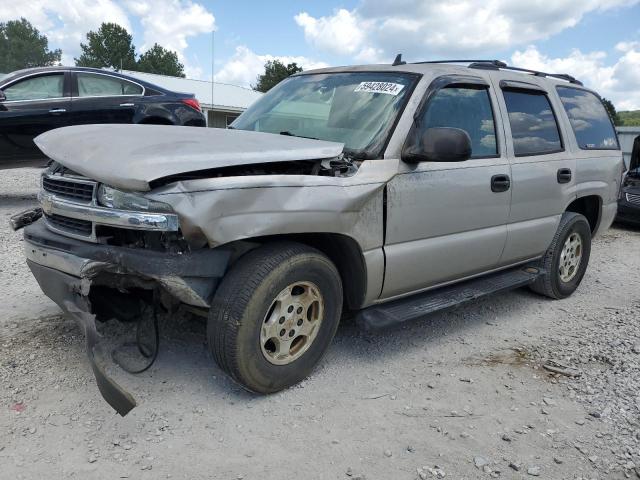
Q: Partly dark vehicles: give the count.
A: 2